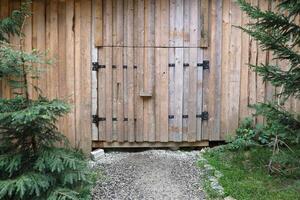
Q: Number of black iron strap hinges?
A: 4